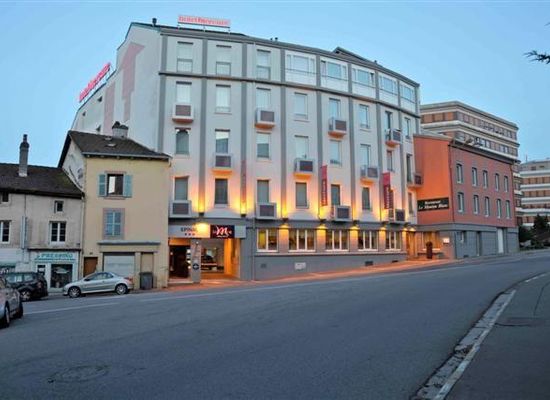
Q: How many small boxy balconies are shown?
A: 12